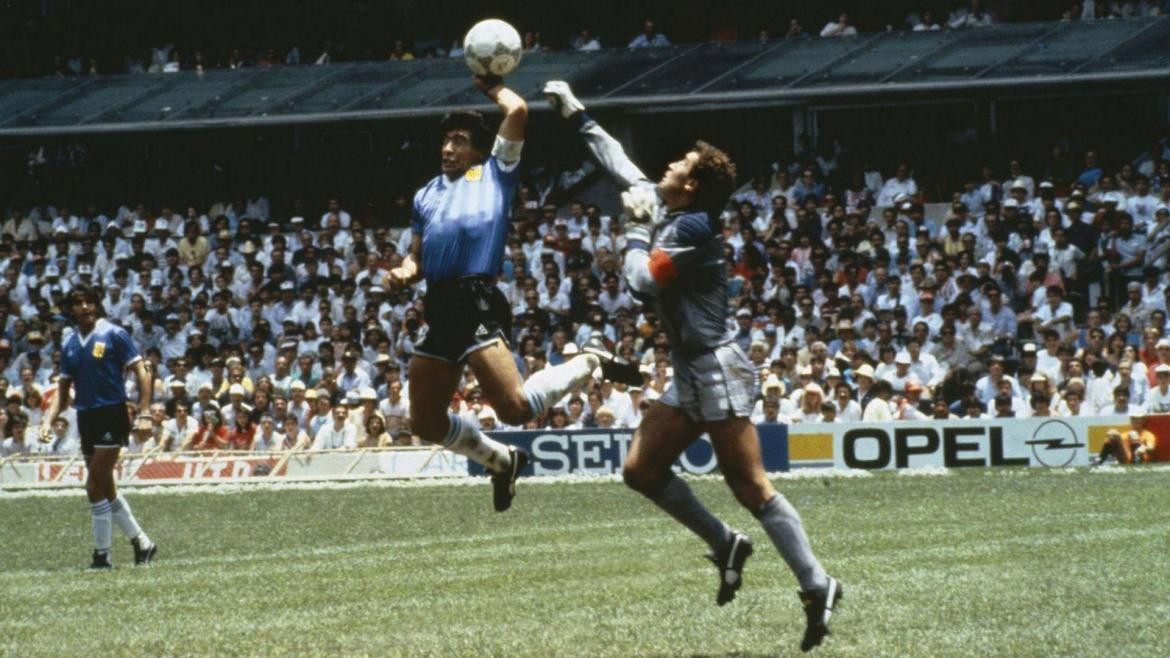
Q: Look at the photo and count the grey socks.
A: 2